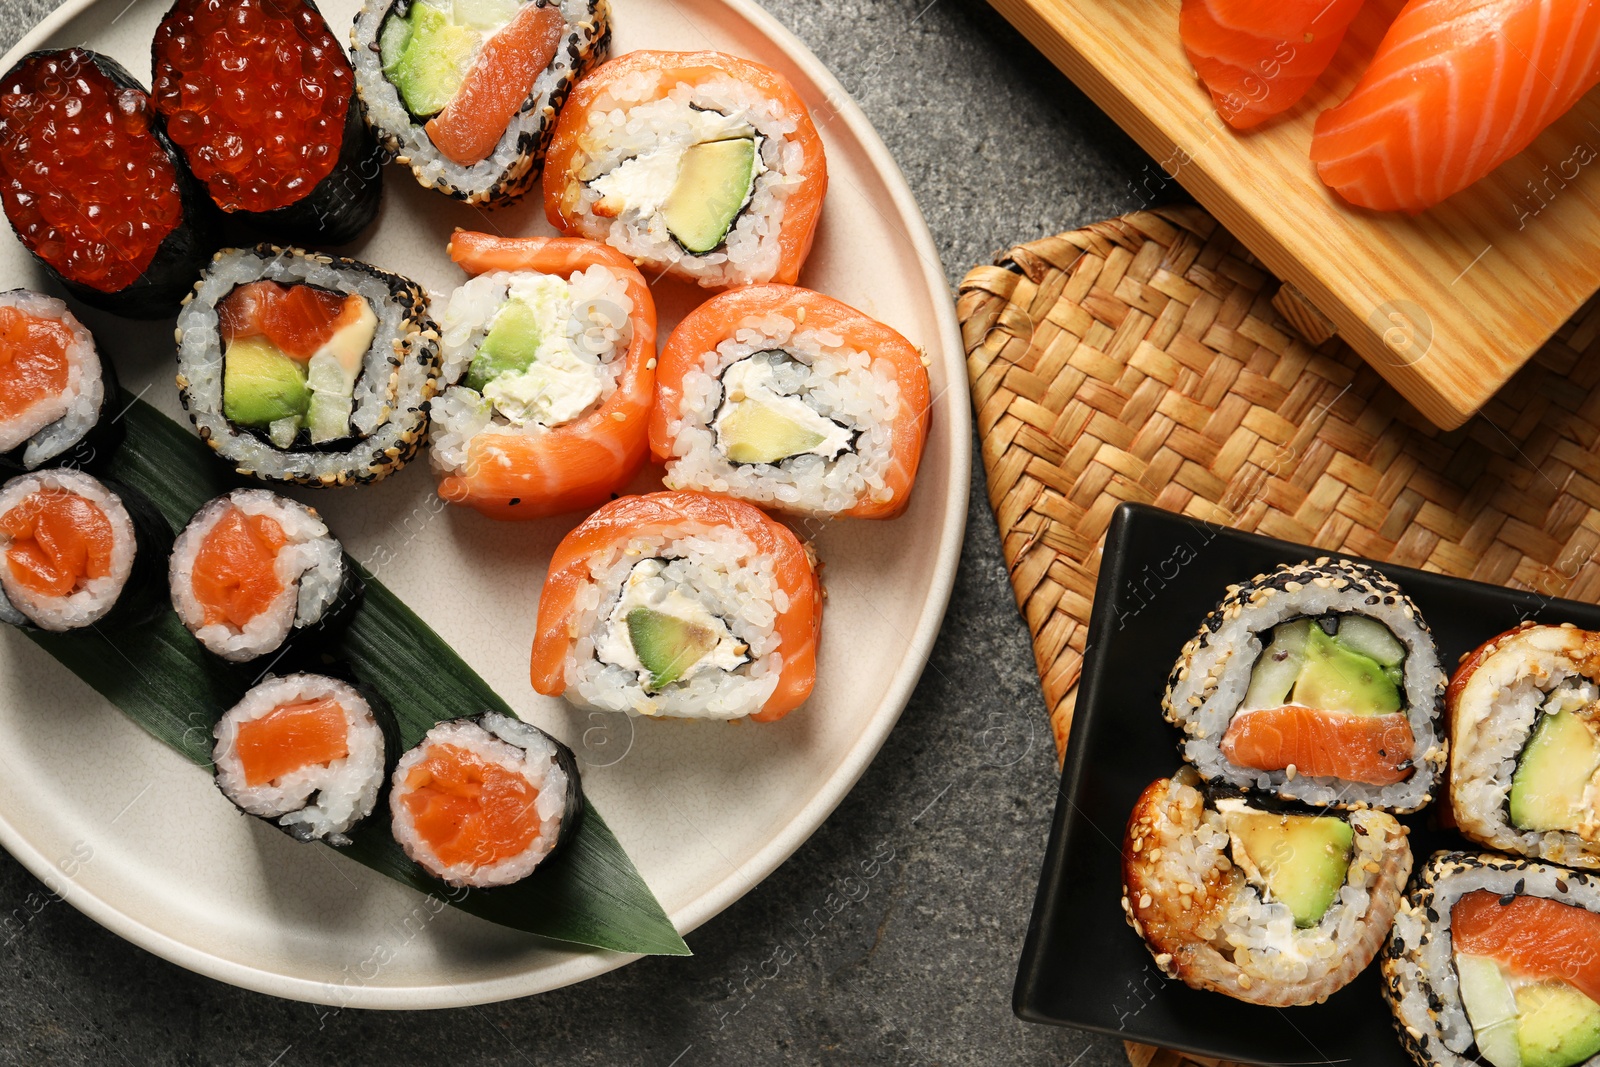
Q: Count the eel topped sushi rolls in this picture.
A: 2